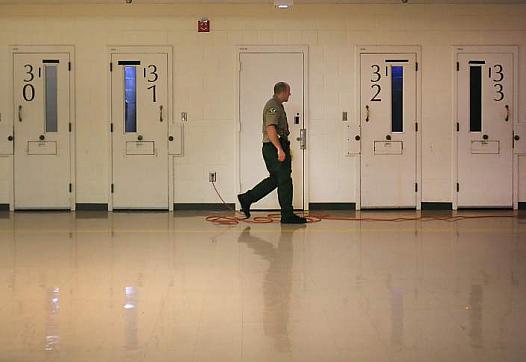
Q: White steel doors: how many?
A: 5